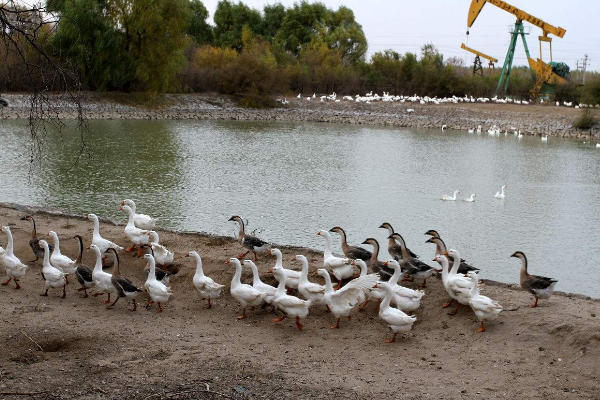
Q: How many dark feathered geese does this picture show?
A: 12